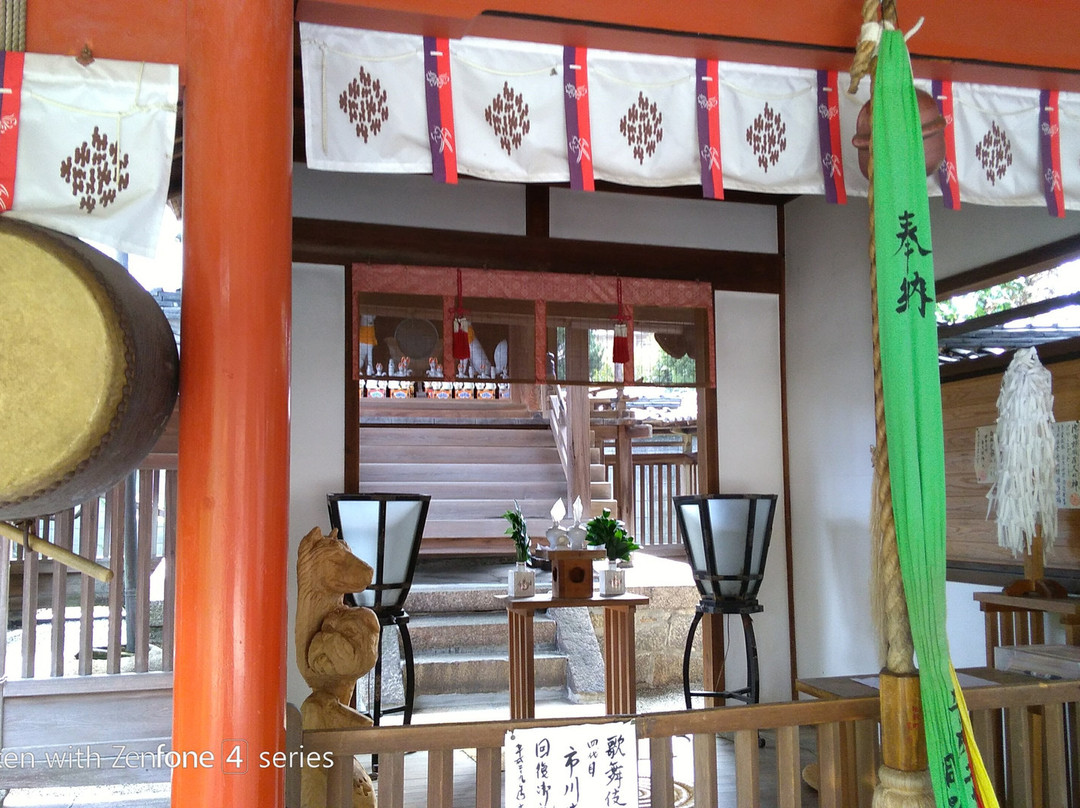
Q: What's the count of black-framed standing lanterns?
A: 2